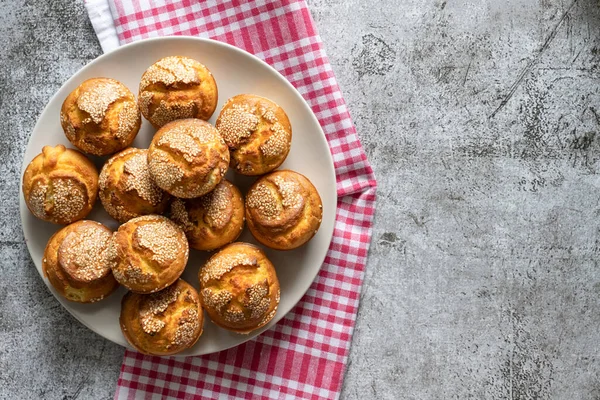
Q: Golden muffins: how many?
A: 12